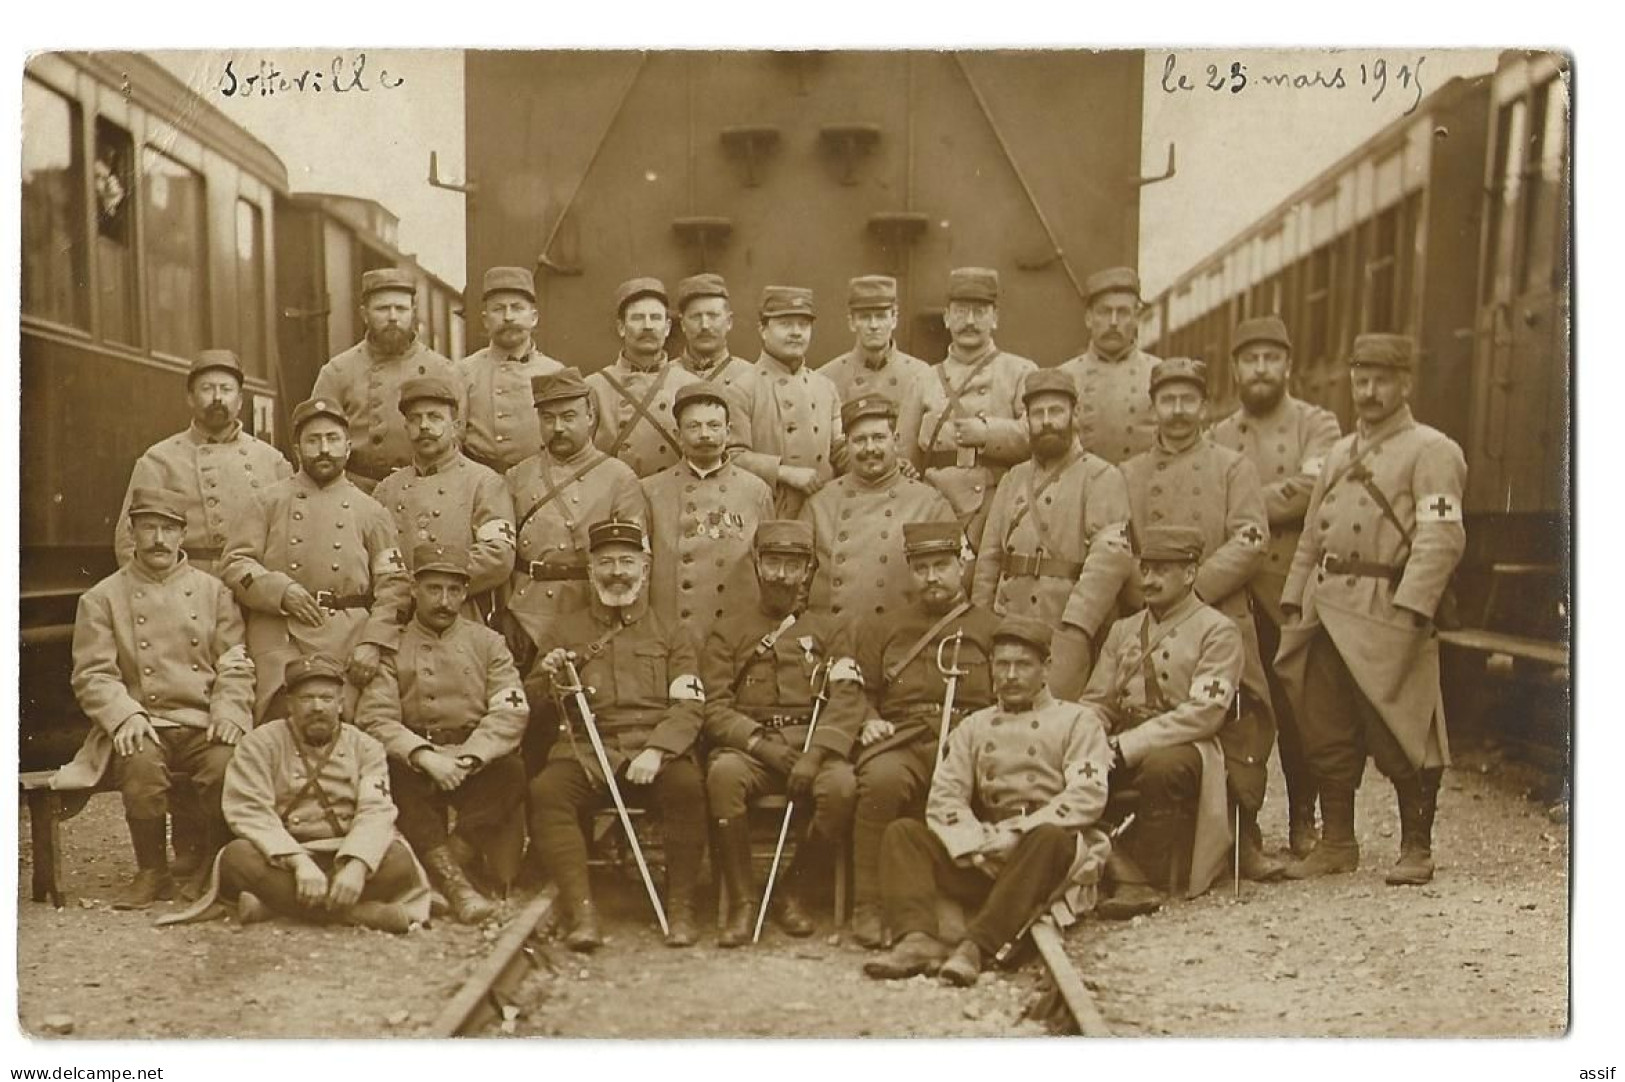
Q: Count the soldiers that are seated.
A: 8